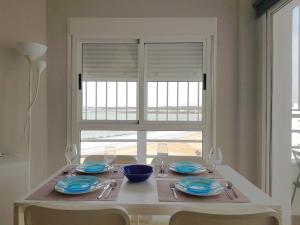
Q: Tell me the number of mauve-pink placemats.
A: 4